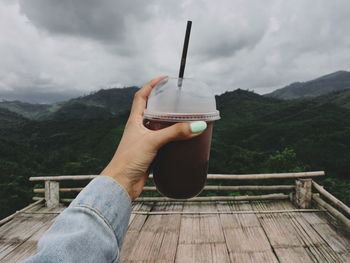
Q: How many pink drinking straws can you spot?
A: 0